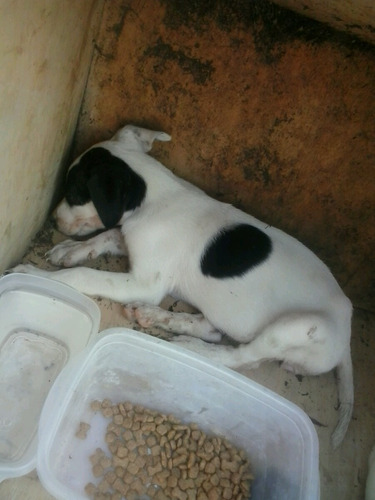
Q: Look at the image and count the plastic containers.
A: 2